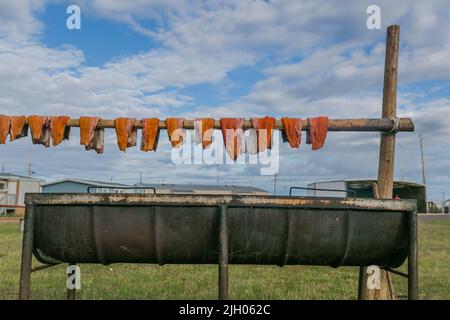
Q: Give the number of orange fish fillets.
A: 13